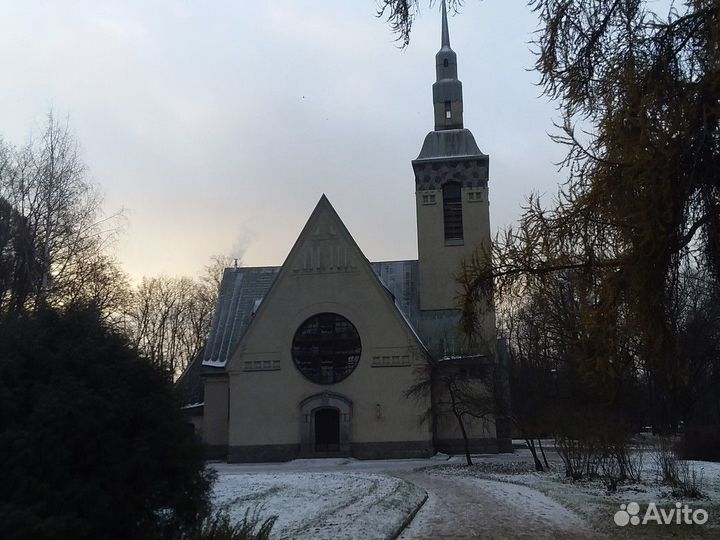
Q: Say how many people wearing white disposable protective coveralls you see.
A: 0